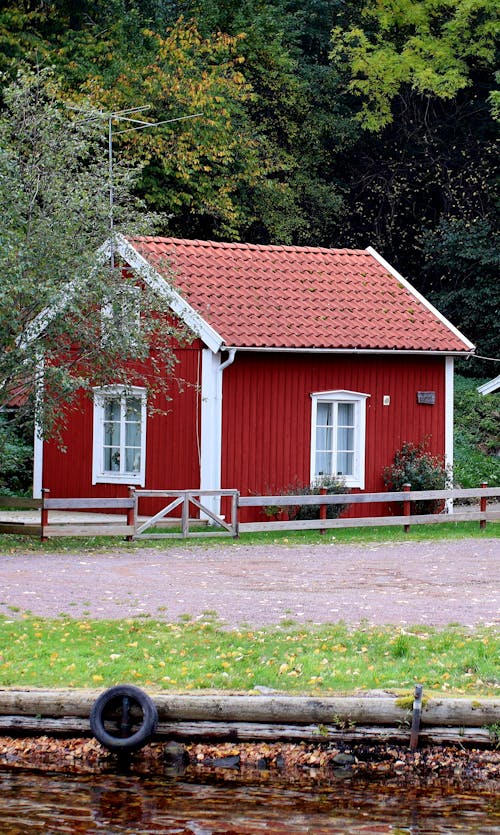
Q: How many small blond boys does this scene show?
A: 0